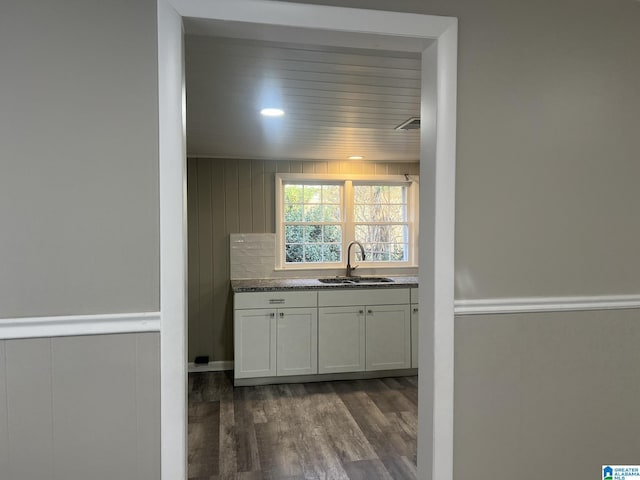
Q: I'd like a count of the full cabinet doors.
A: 4